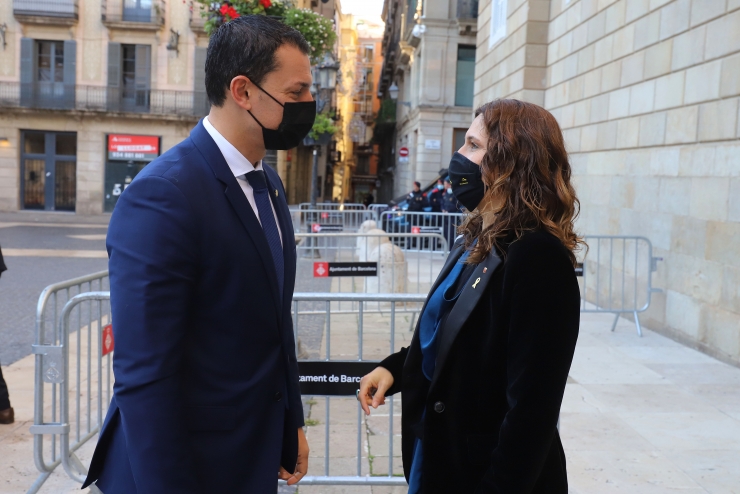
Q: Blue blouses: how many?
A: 1